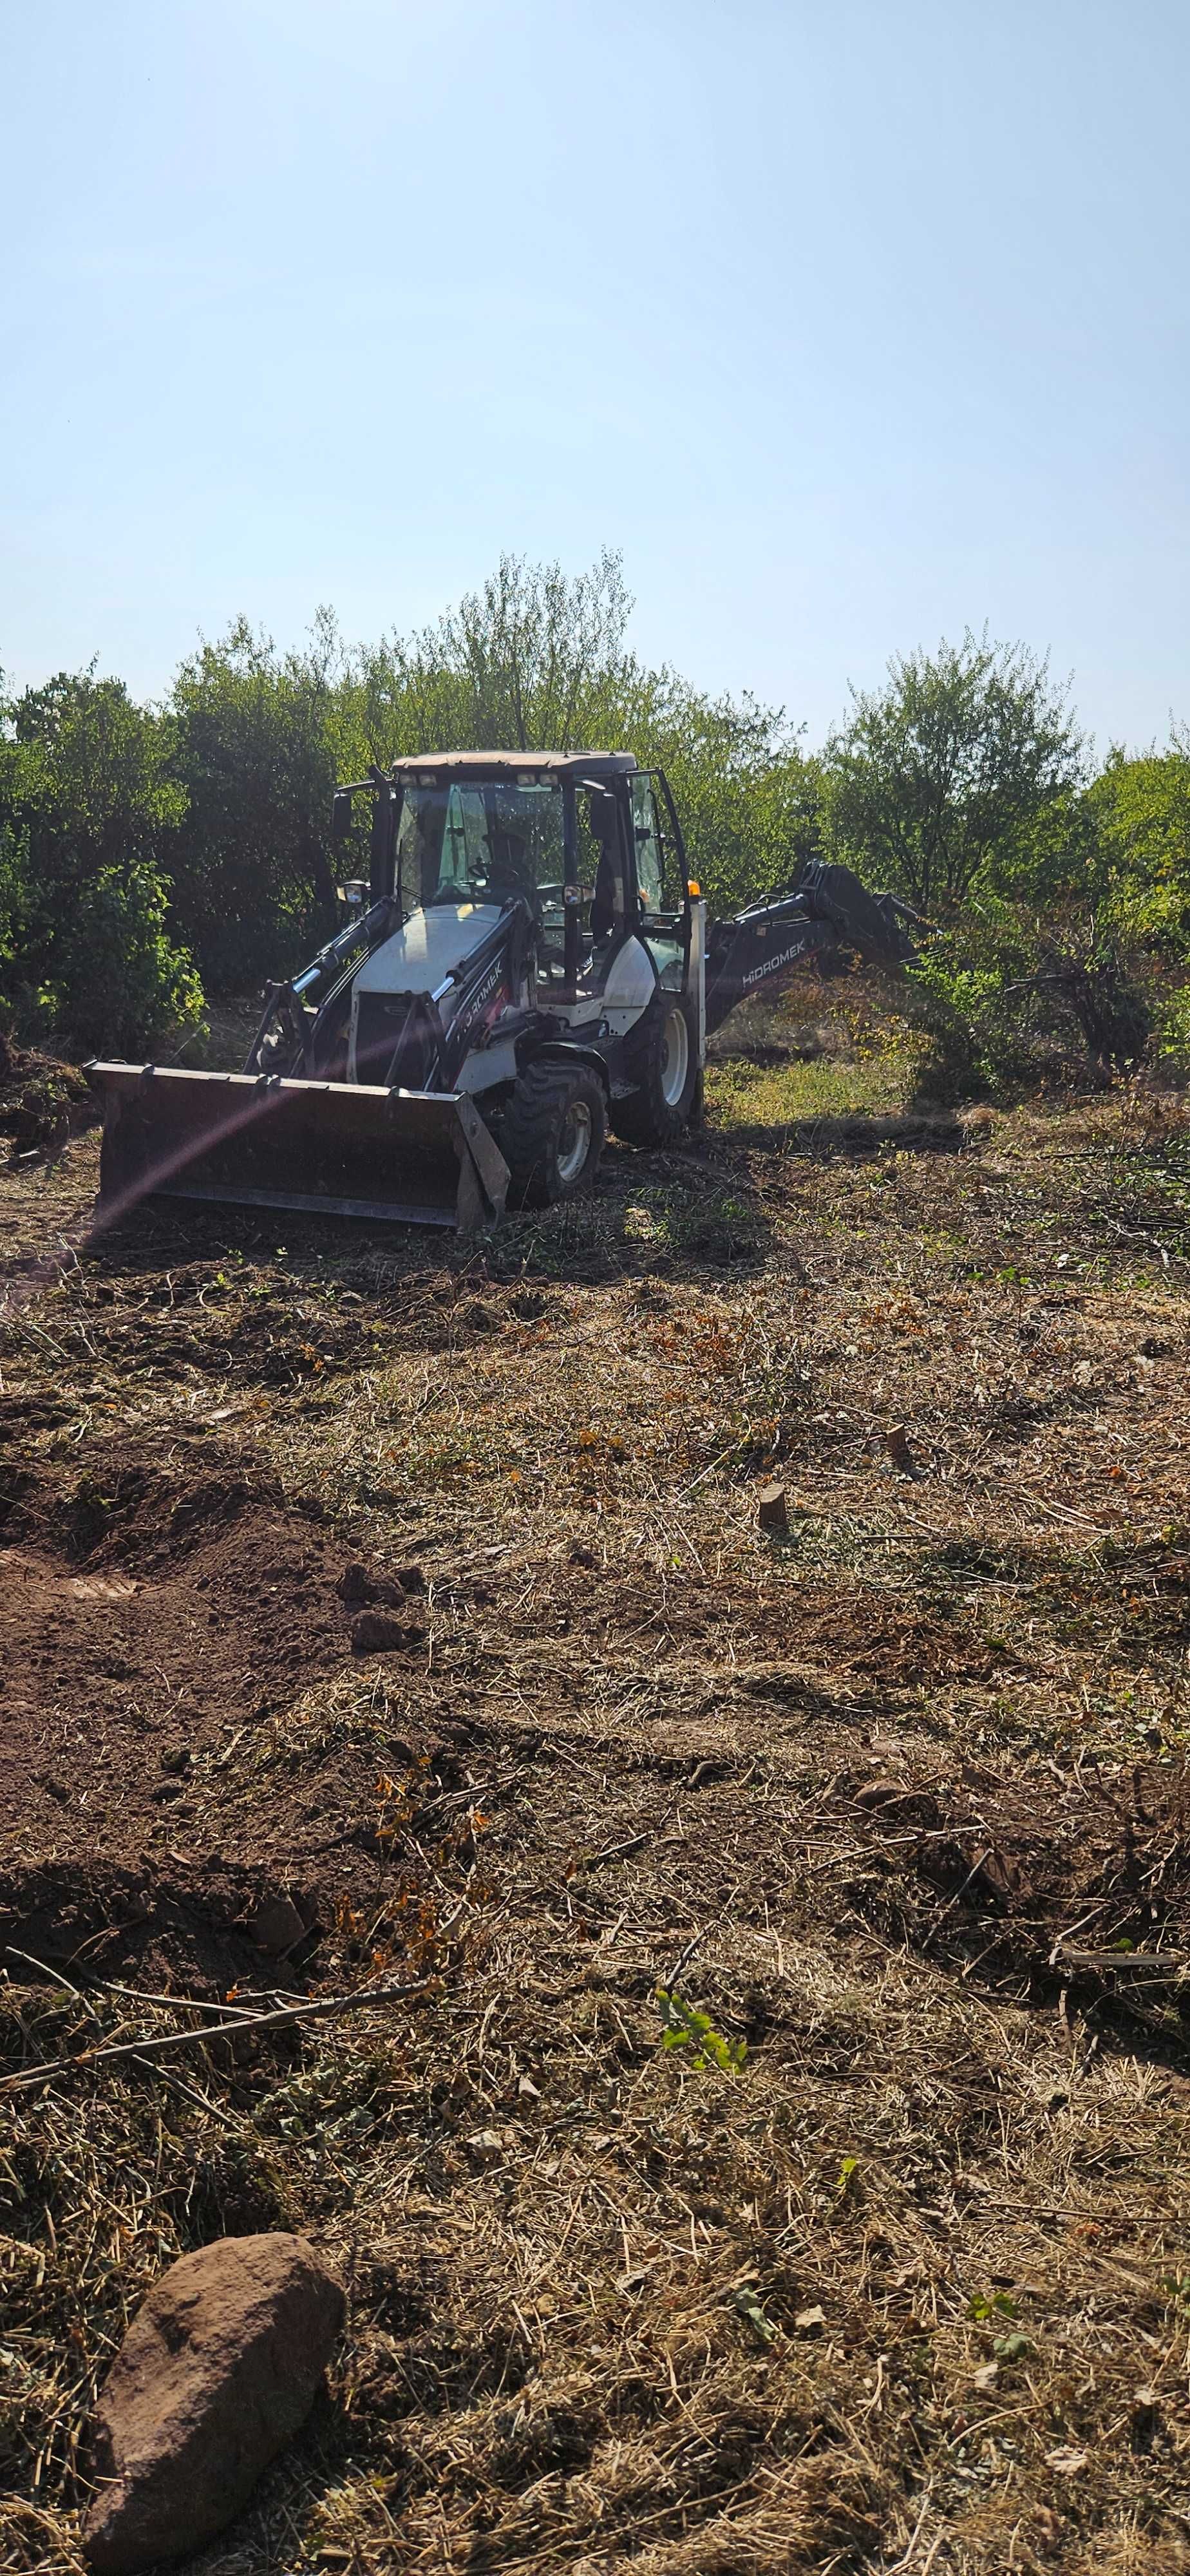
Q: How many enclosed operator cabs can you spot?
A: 1